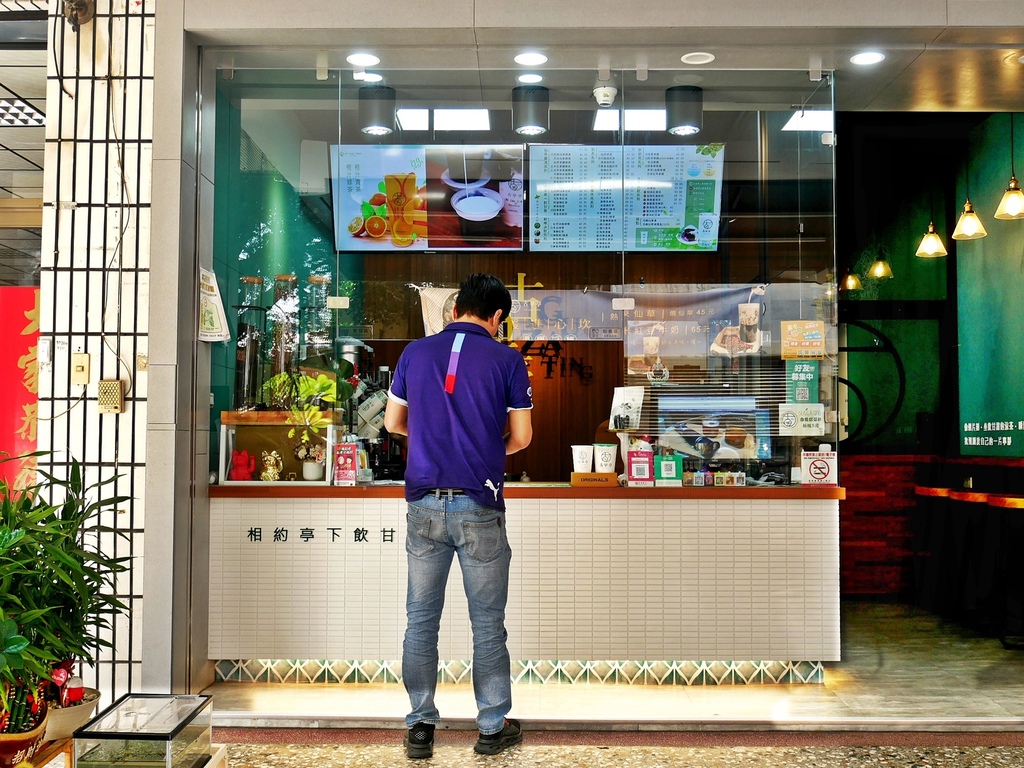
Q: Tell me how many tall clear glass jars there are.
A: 3